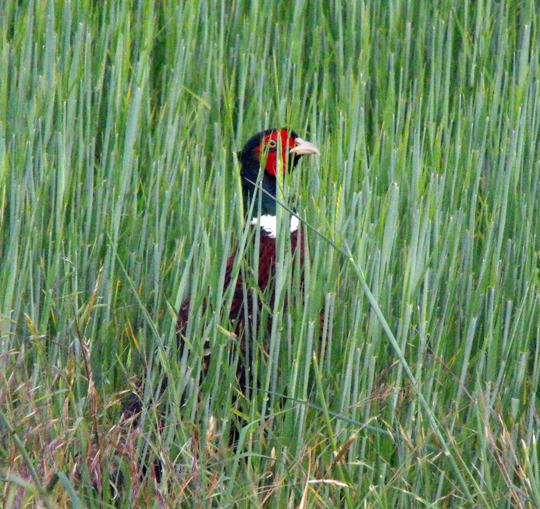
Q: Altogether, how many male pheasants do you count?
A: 1